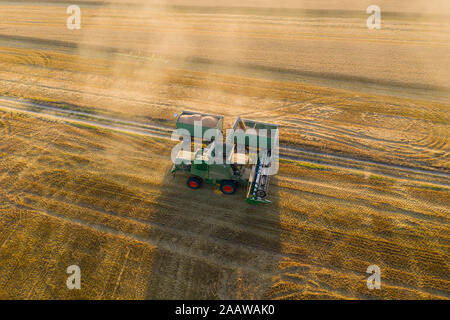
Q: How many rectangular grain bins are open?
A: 2